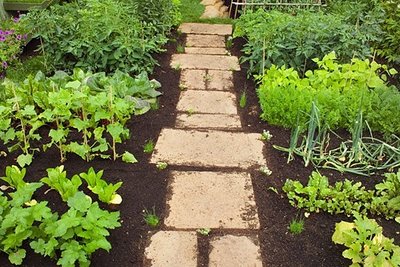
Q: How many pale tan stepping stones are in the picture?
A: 12